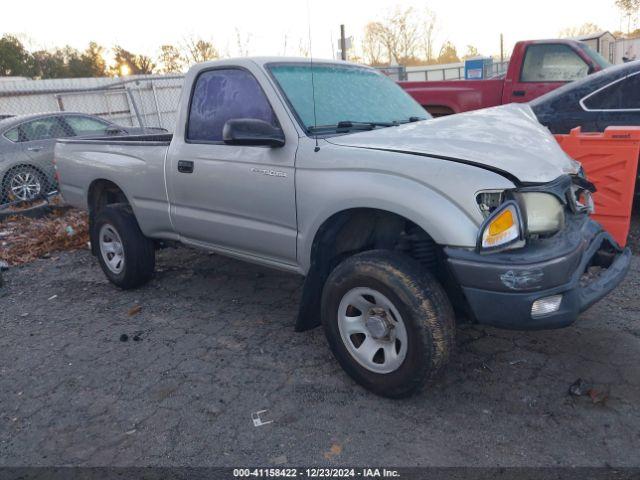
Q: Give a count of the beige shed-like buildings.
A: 1